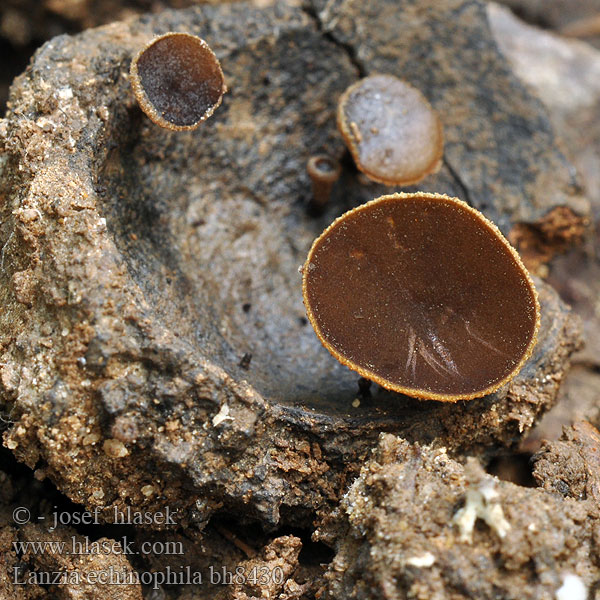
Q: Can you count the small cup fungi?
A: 4